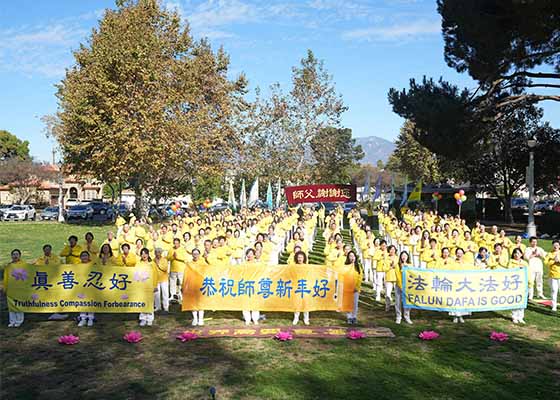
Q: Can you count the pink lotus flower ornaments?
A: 7